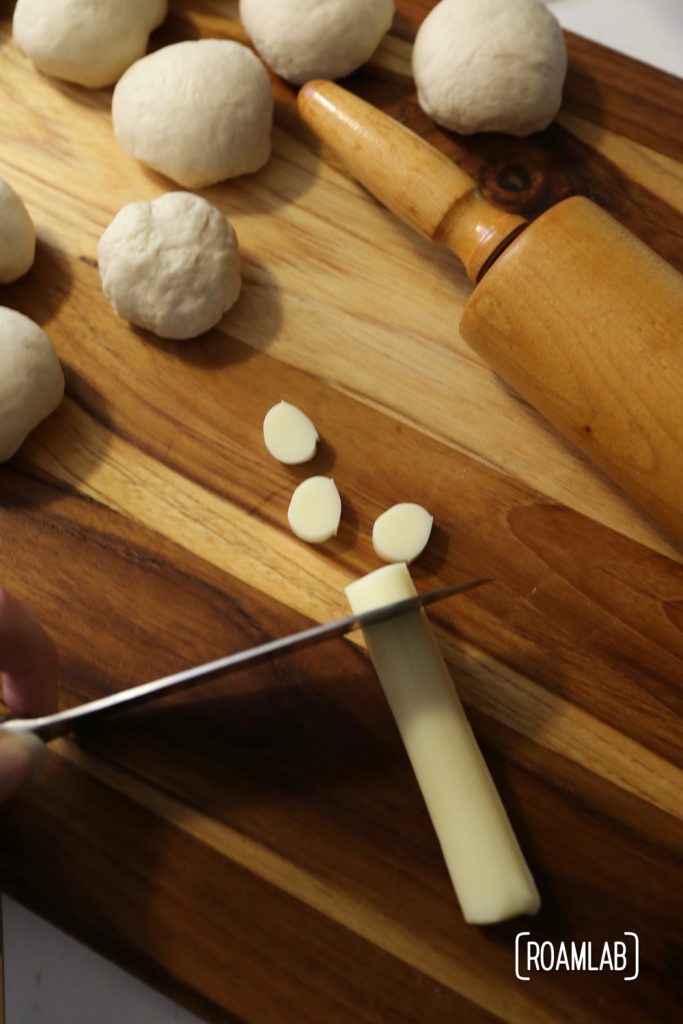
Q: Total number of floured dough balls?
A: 7